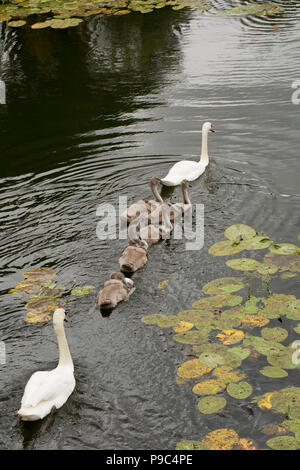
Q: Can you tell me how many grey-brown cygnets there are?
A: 5